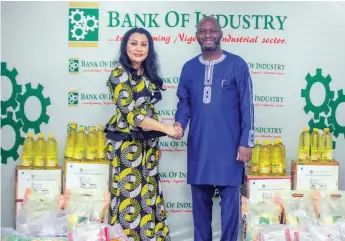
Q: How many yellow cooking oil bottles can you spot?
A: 13